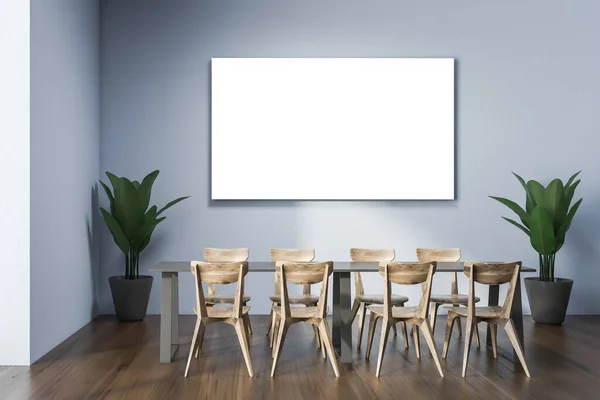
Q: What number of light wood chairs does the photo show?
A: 8